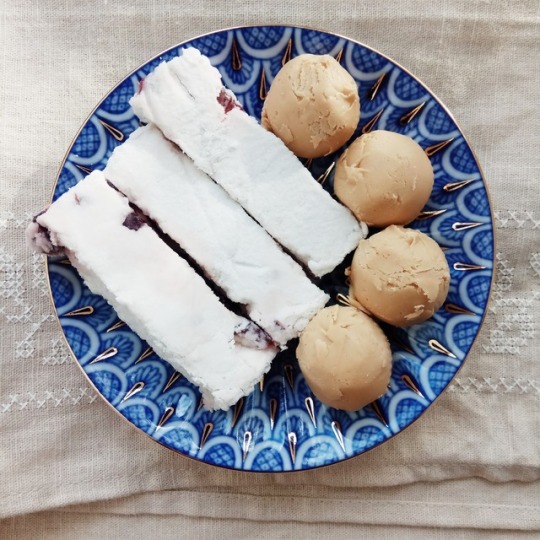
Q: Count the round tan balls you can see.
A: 4